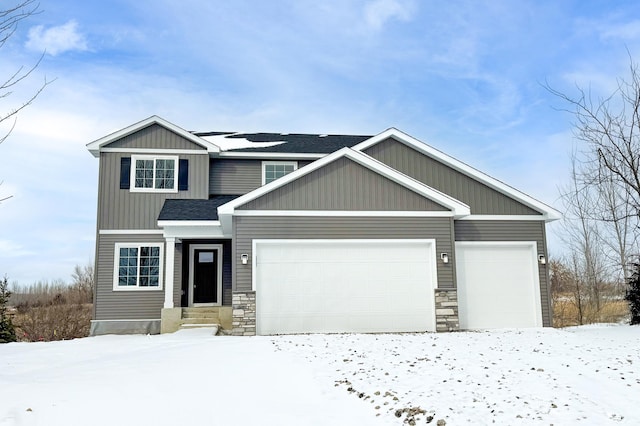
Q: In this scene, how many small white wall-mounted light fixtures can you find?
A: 3